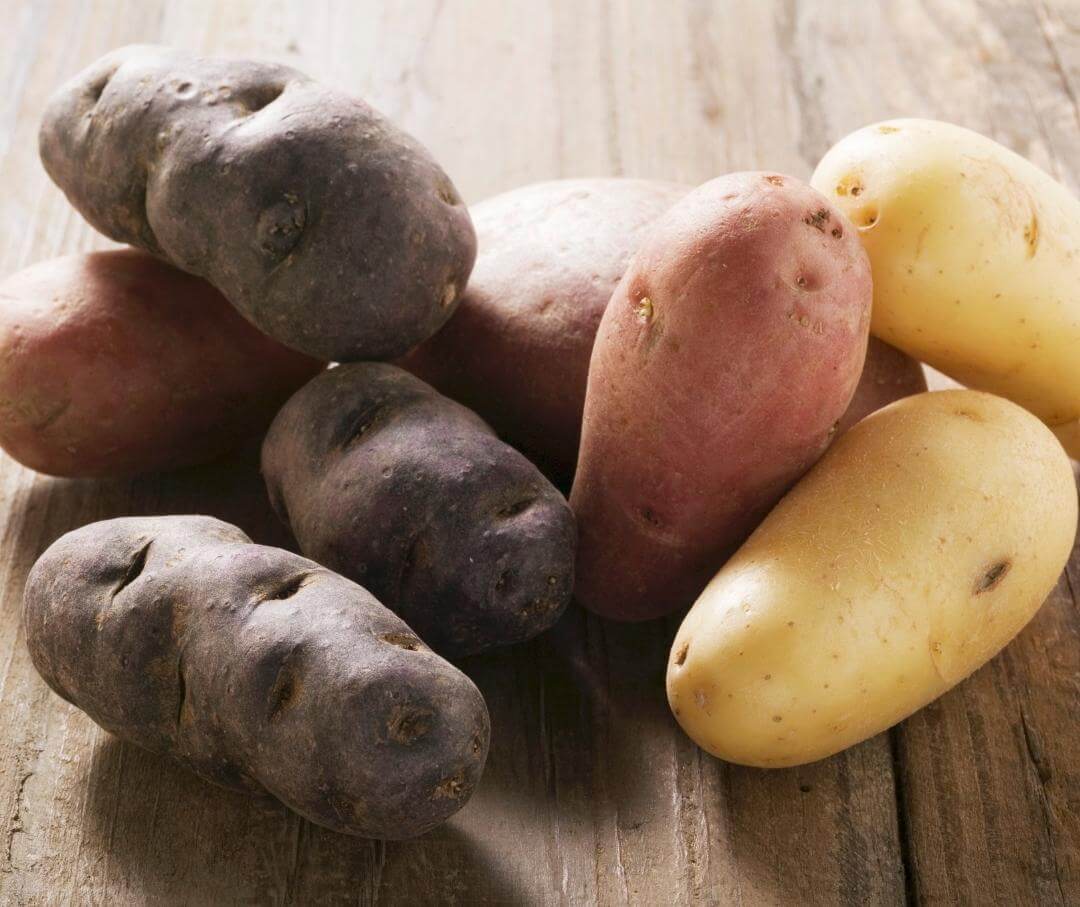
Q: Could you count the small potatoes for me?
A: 8